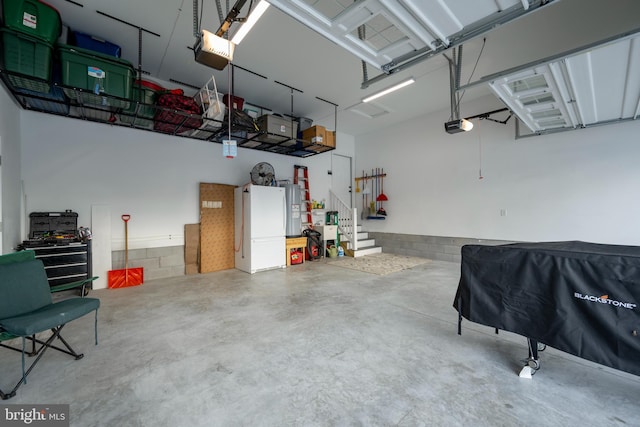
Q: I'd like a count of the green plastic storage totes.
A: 4